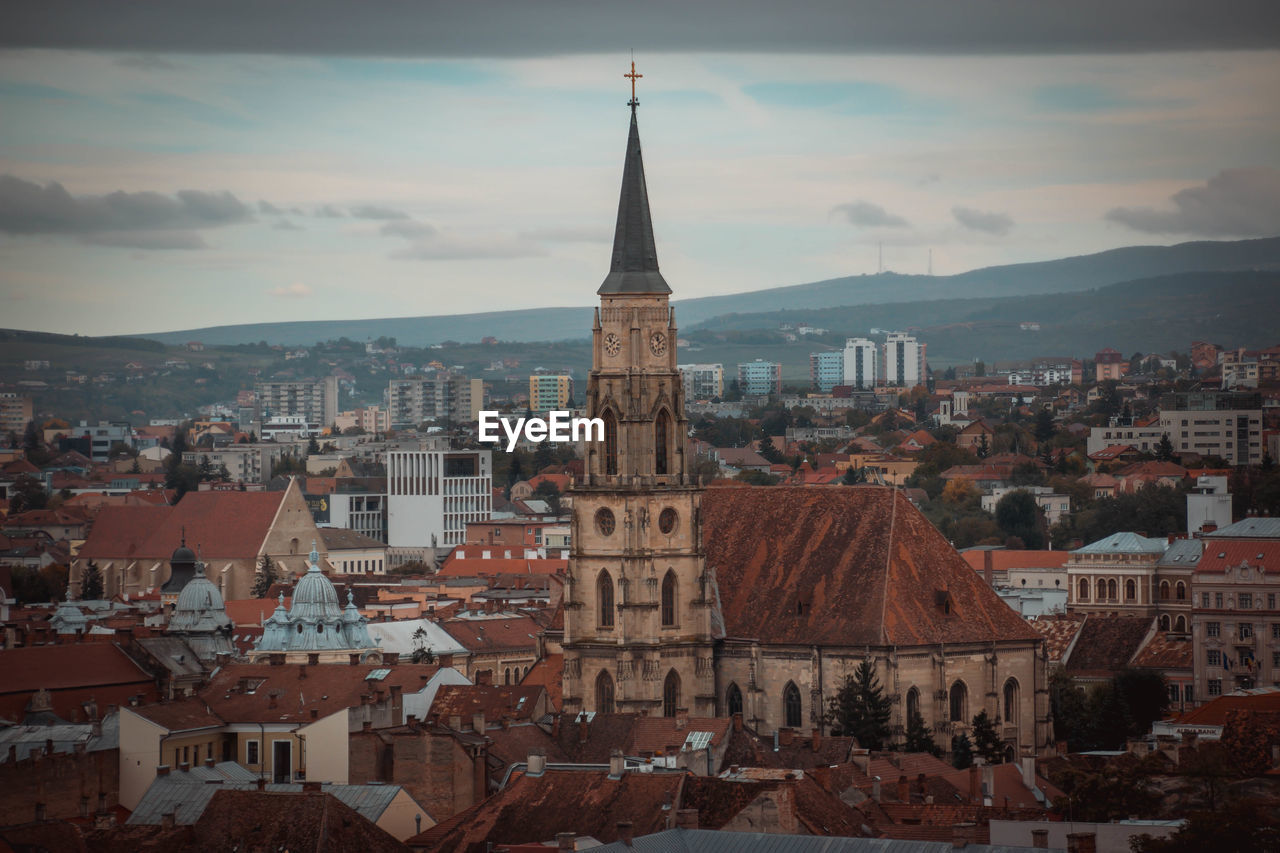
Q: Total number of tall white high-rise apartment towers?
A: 2